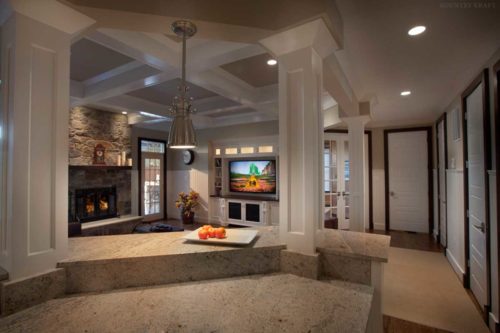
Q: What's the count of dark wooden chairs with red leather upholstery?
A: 0